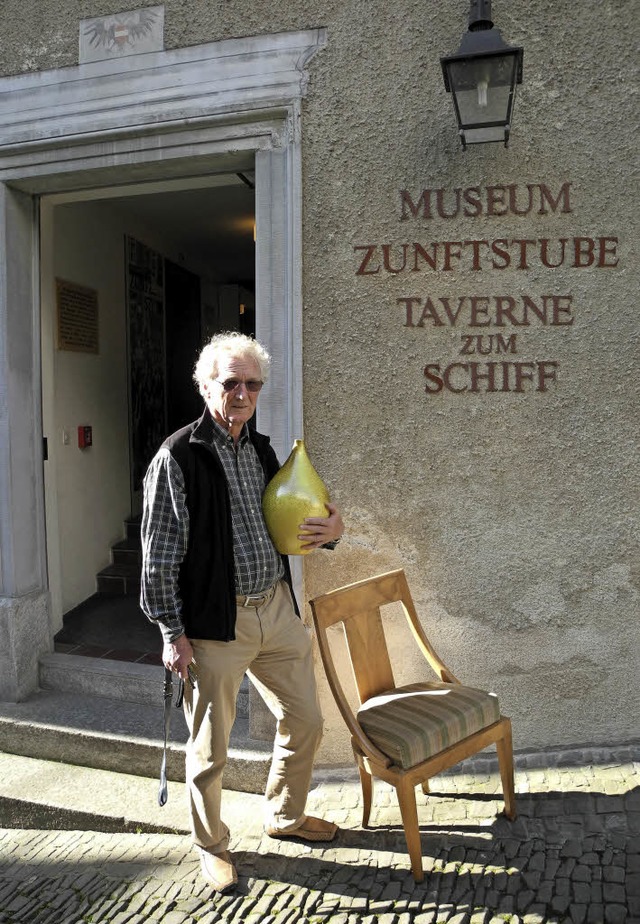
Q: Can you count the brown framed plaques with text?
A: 1